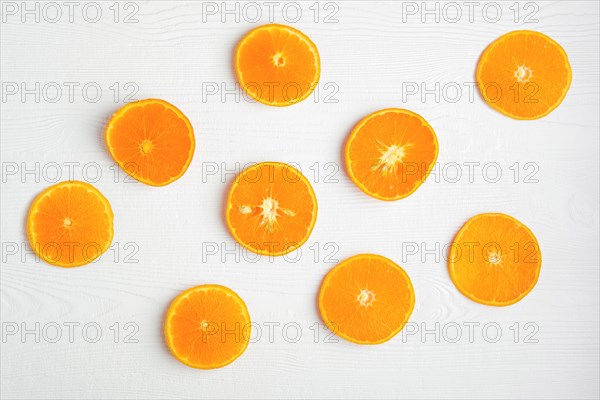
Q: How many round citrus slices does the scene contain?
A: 9